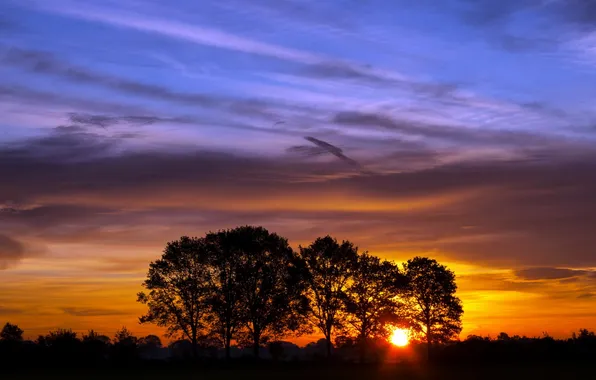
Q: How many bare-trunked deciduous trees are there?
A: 6